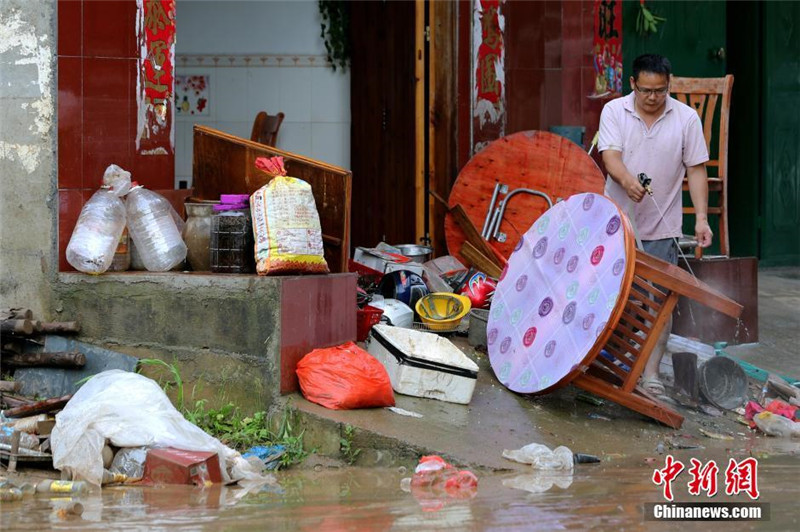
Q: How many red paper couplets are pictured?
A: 3